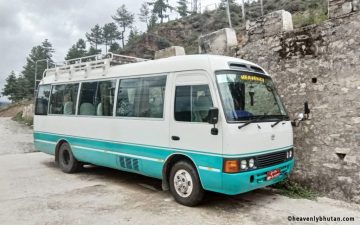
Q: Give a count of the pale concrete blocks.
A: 3